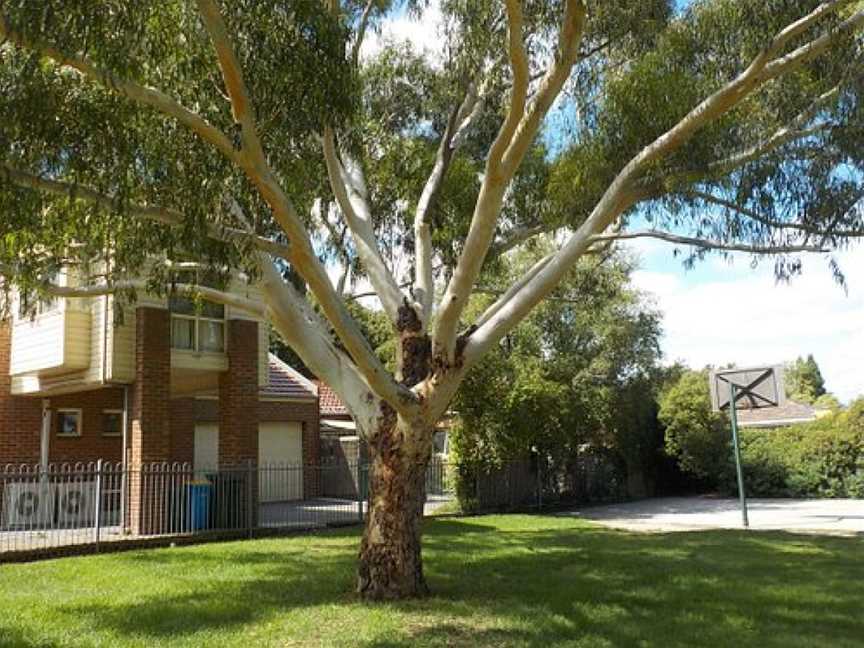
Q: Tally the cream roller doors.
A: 2